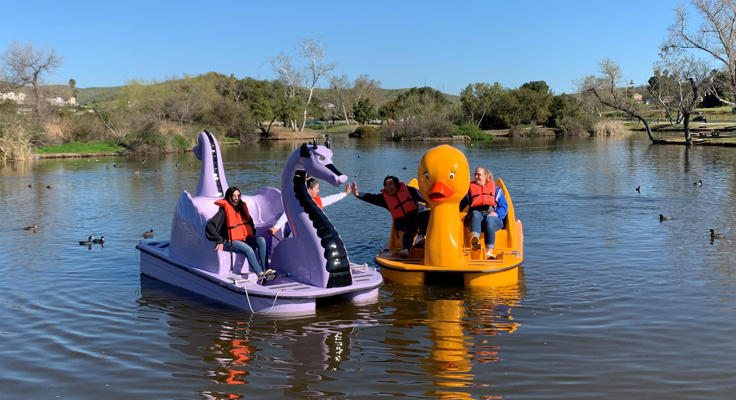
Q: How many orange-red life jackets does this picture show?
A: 4